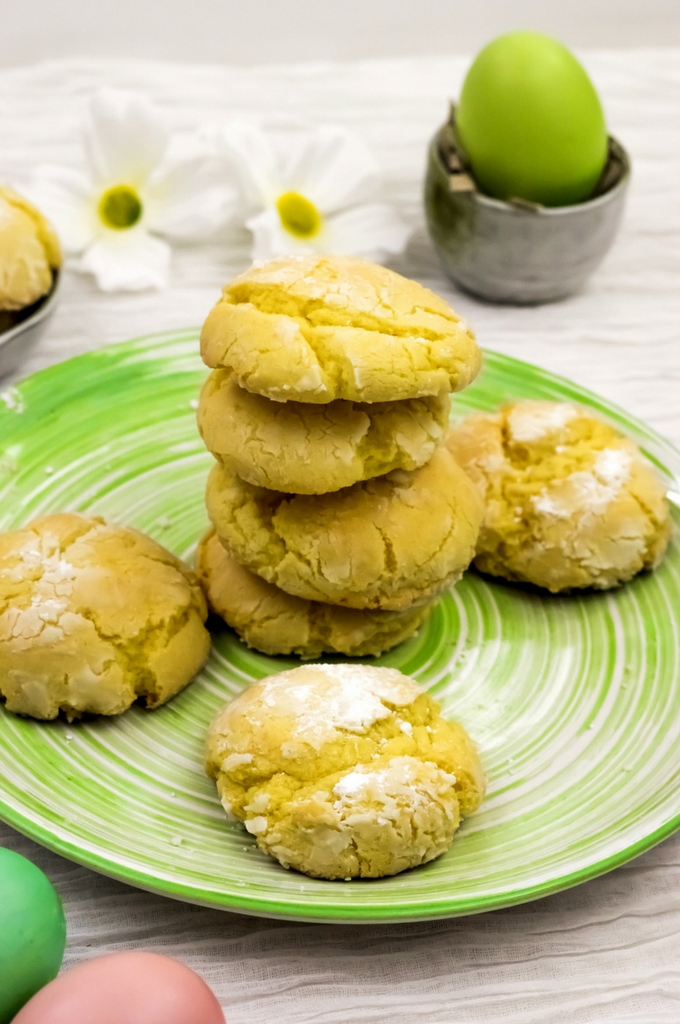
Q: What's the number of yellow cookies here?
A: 8